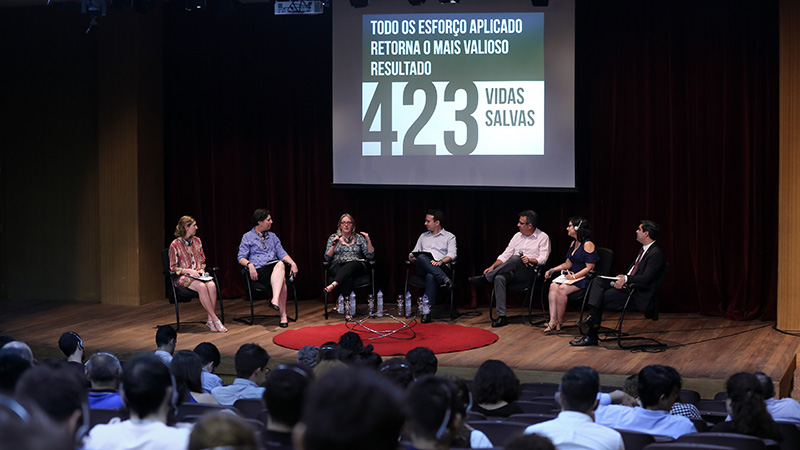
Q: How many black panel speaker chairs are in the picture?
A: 7